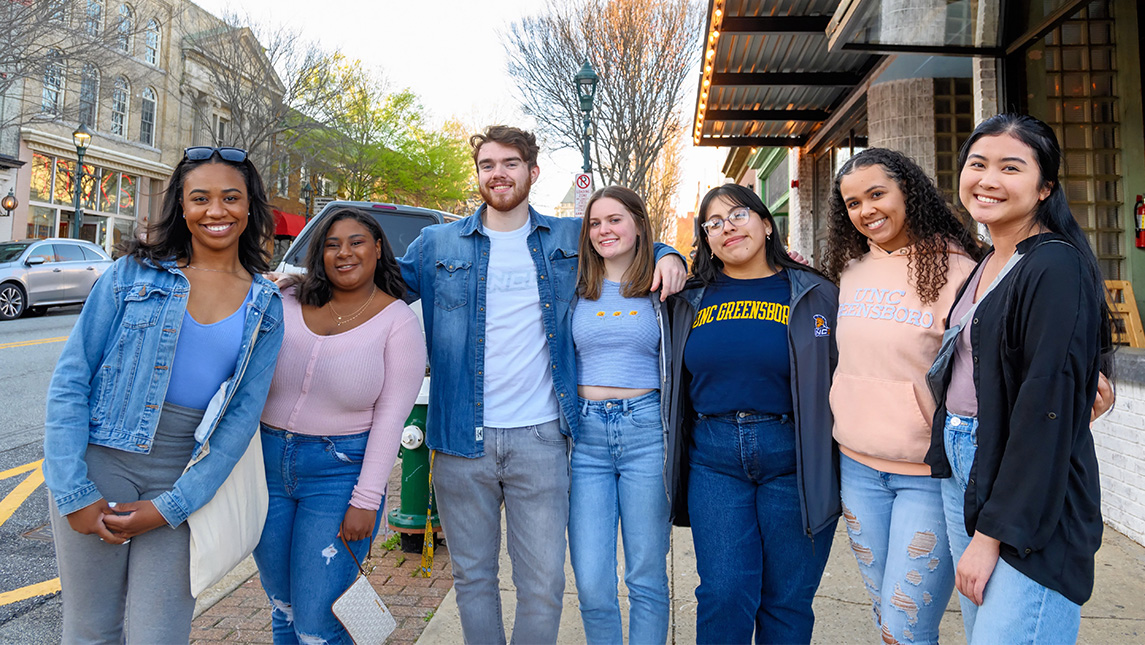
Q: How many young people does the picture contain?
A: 7